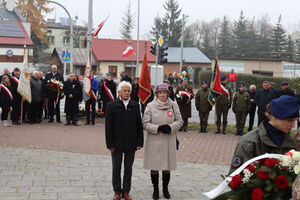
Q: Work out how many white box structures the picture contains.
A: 1